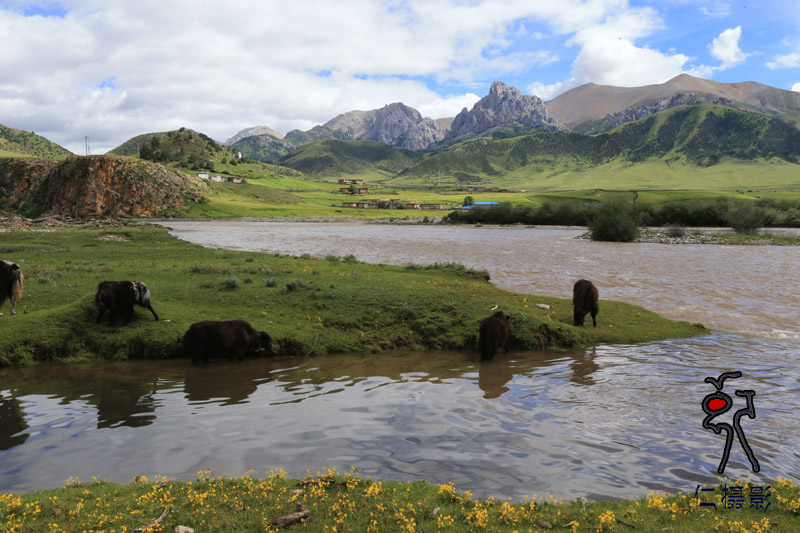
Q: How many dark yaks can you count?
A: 5